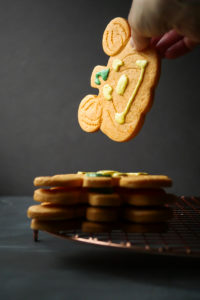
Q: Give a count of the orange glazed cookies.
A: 5